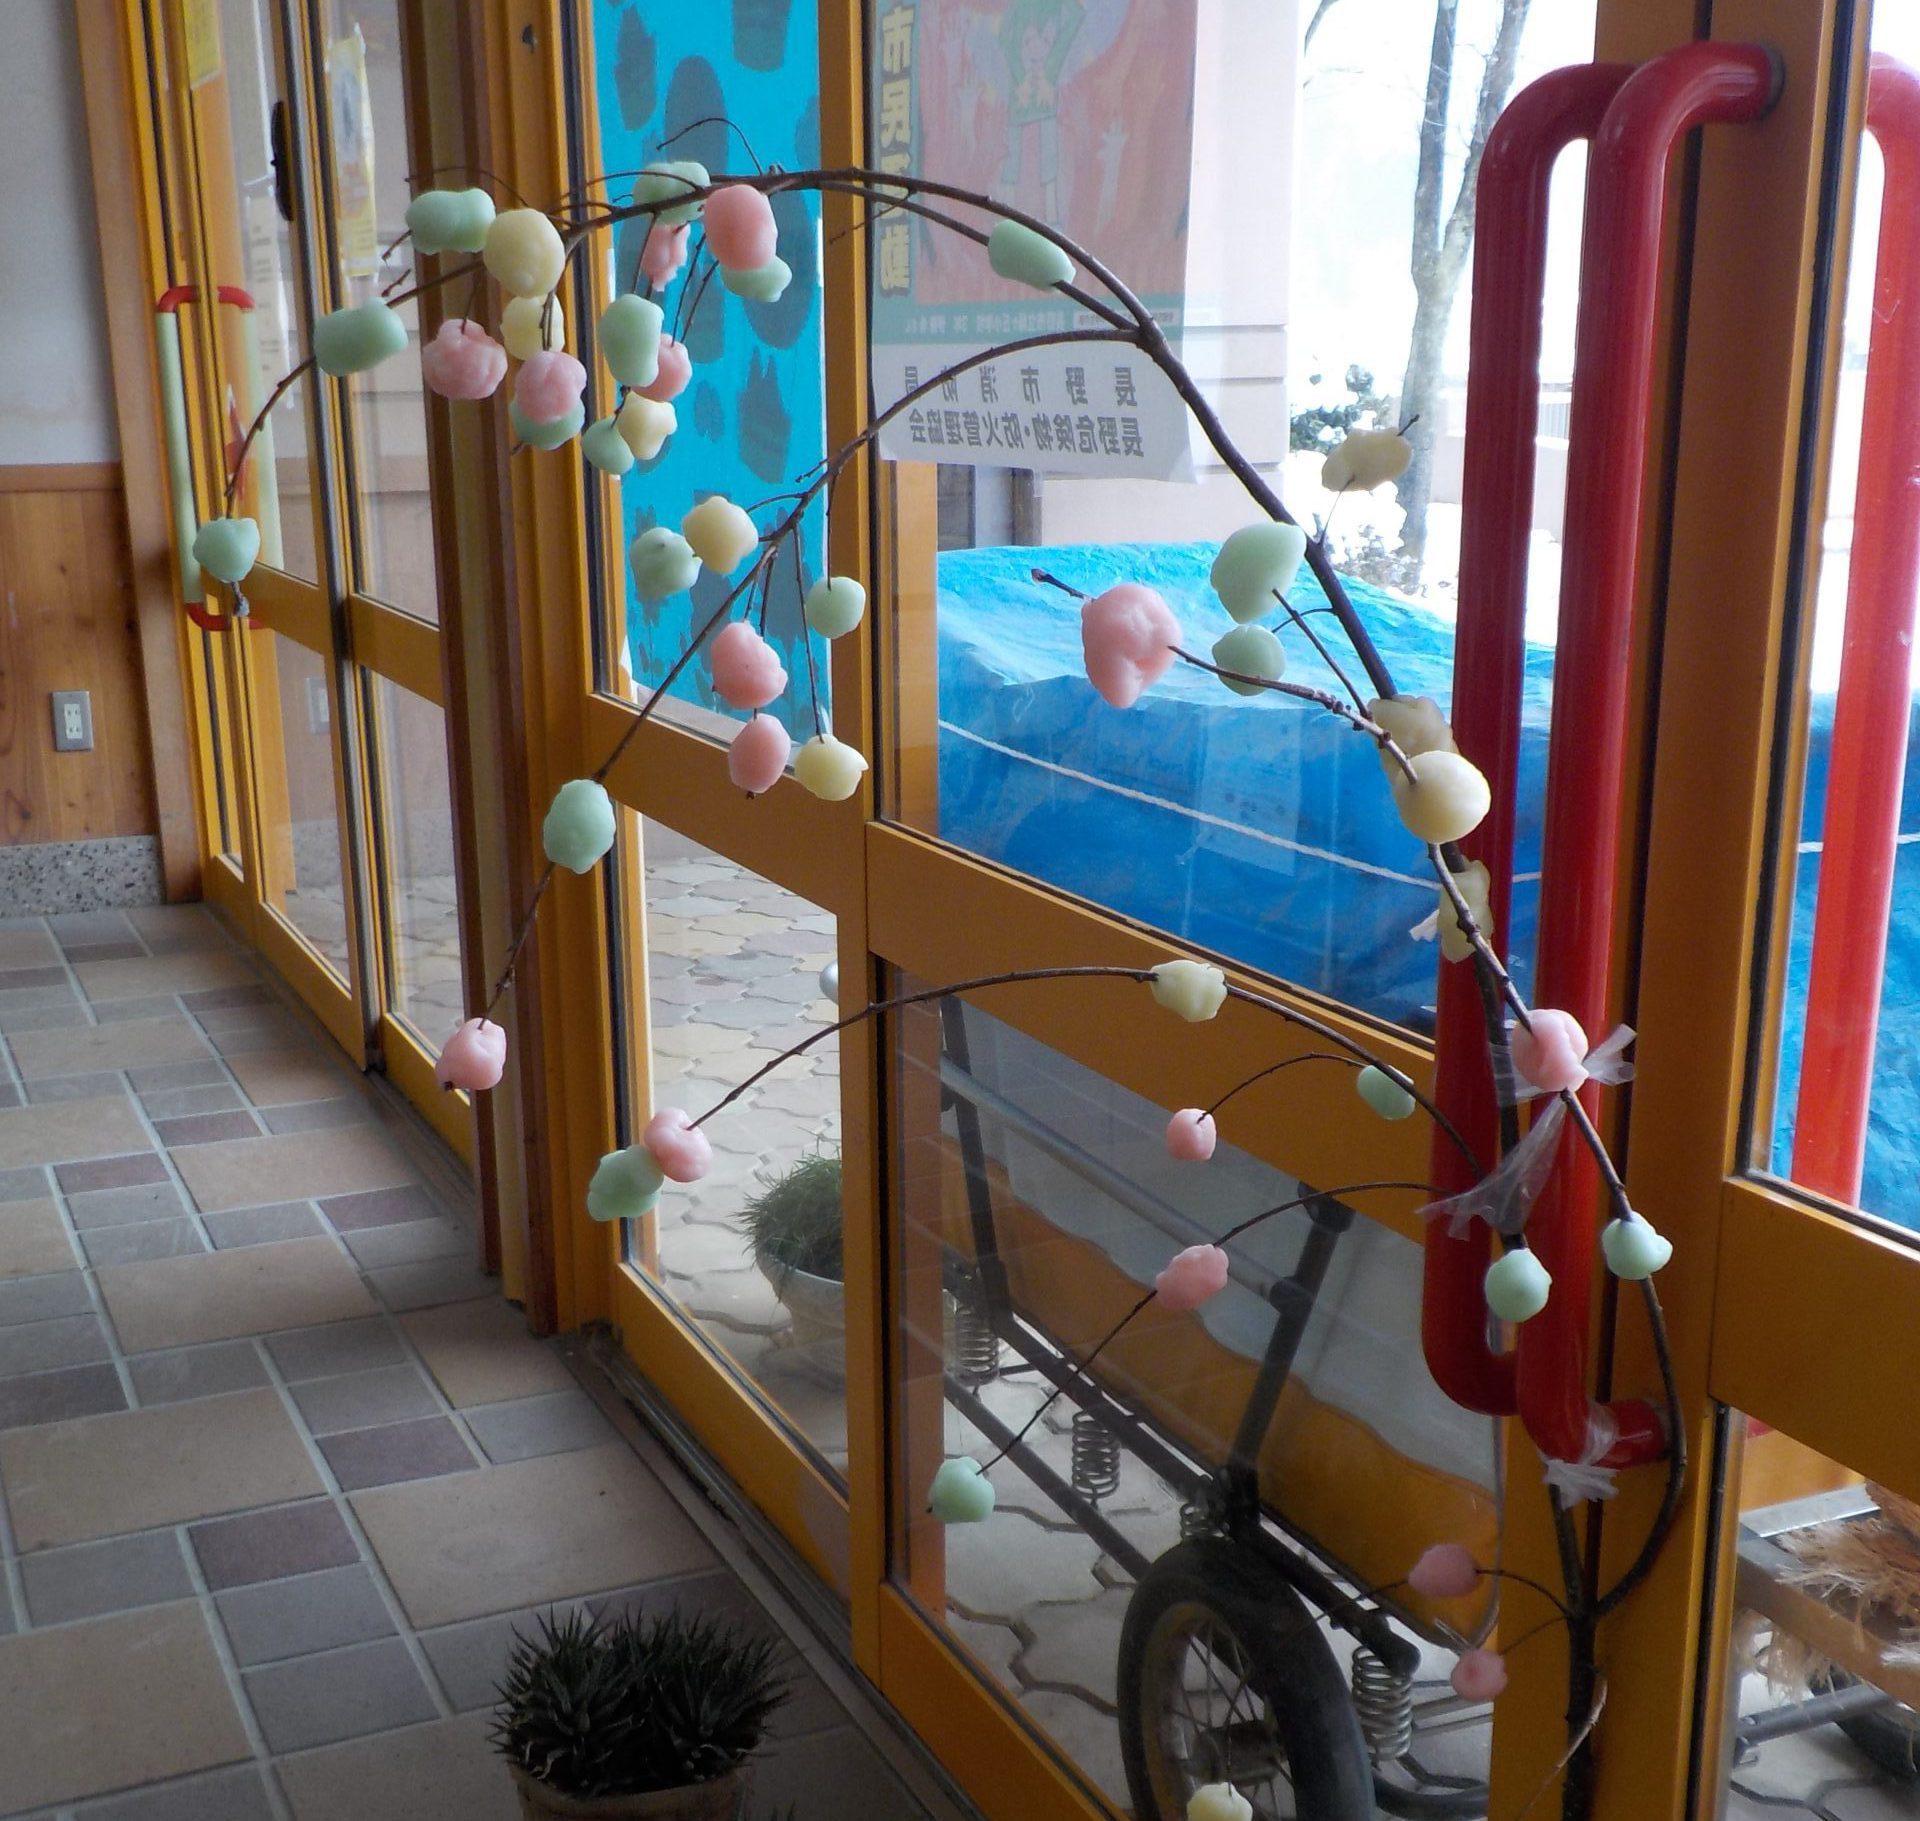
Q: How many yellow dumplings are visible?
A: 11